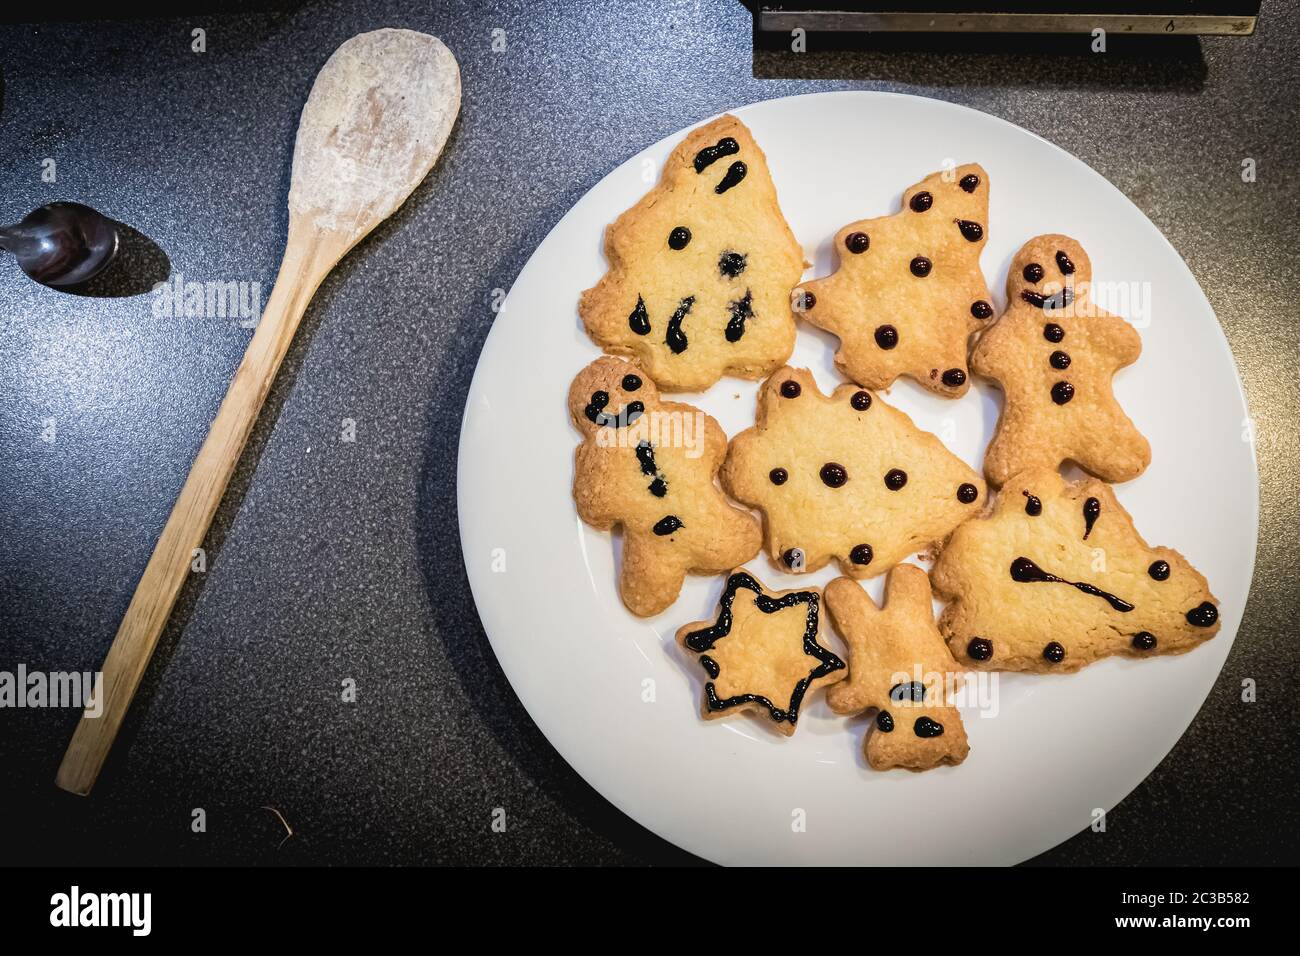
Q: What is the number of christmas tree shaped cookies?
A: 4